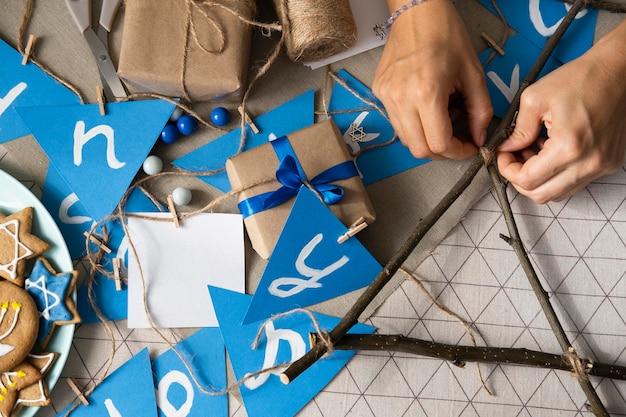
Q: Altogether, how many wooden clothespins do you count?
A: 9